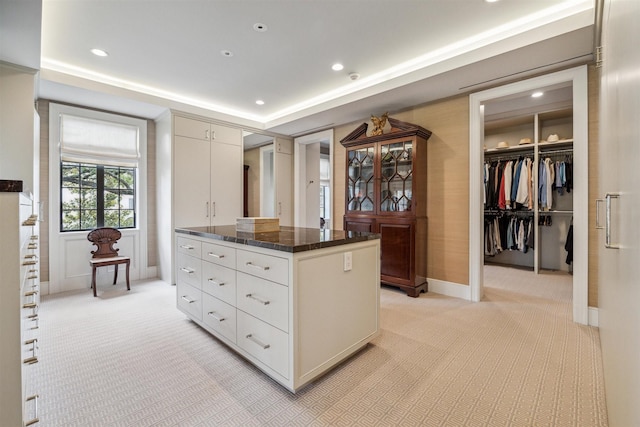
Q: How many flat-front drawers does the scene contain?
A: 9